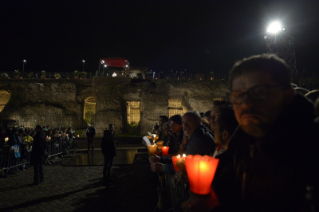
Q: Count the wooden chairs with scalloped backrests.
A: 0